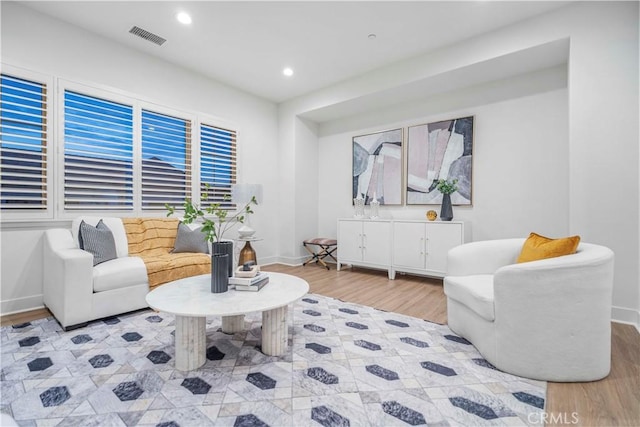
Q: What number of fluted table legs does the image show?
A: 3